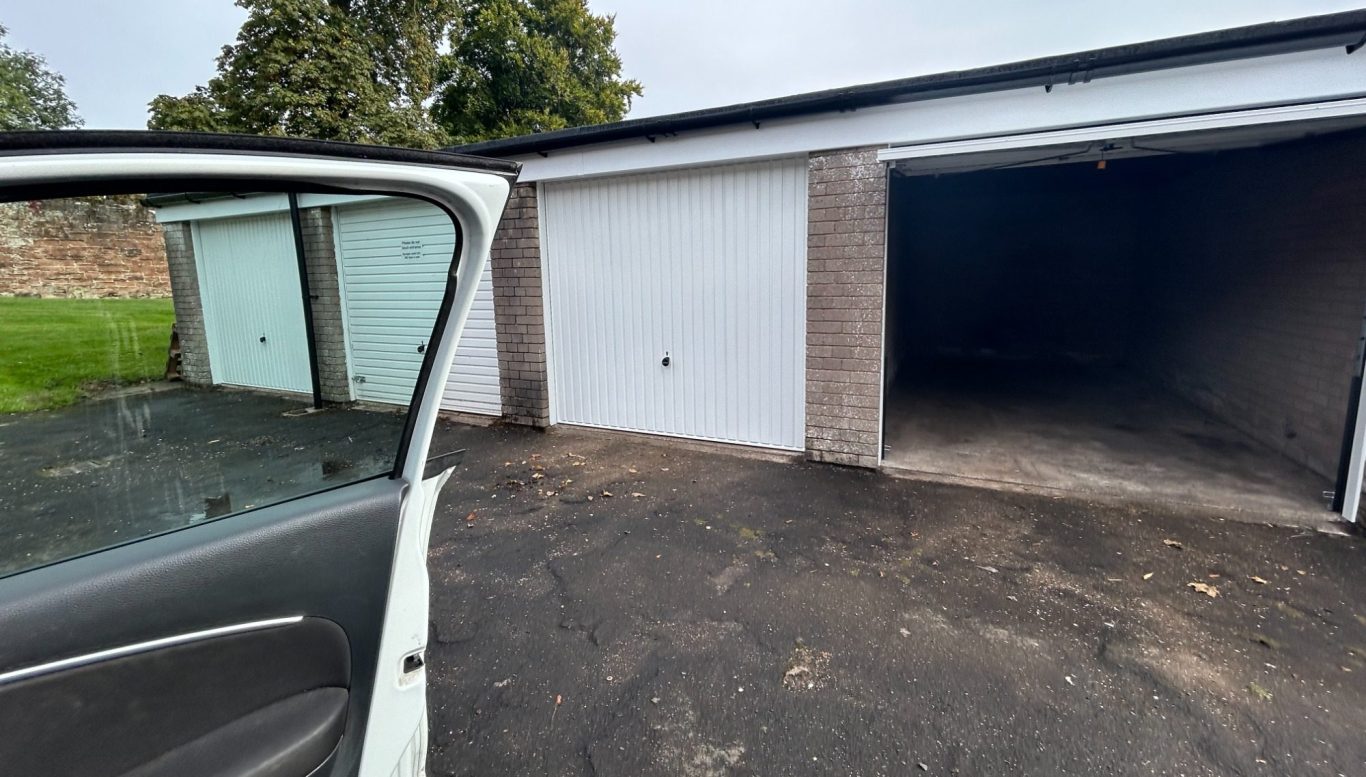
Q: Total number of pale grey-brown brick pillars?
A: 4